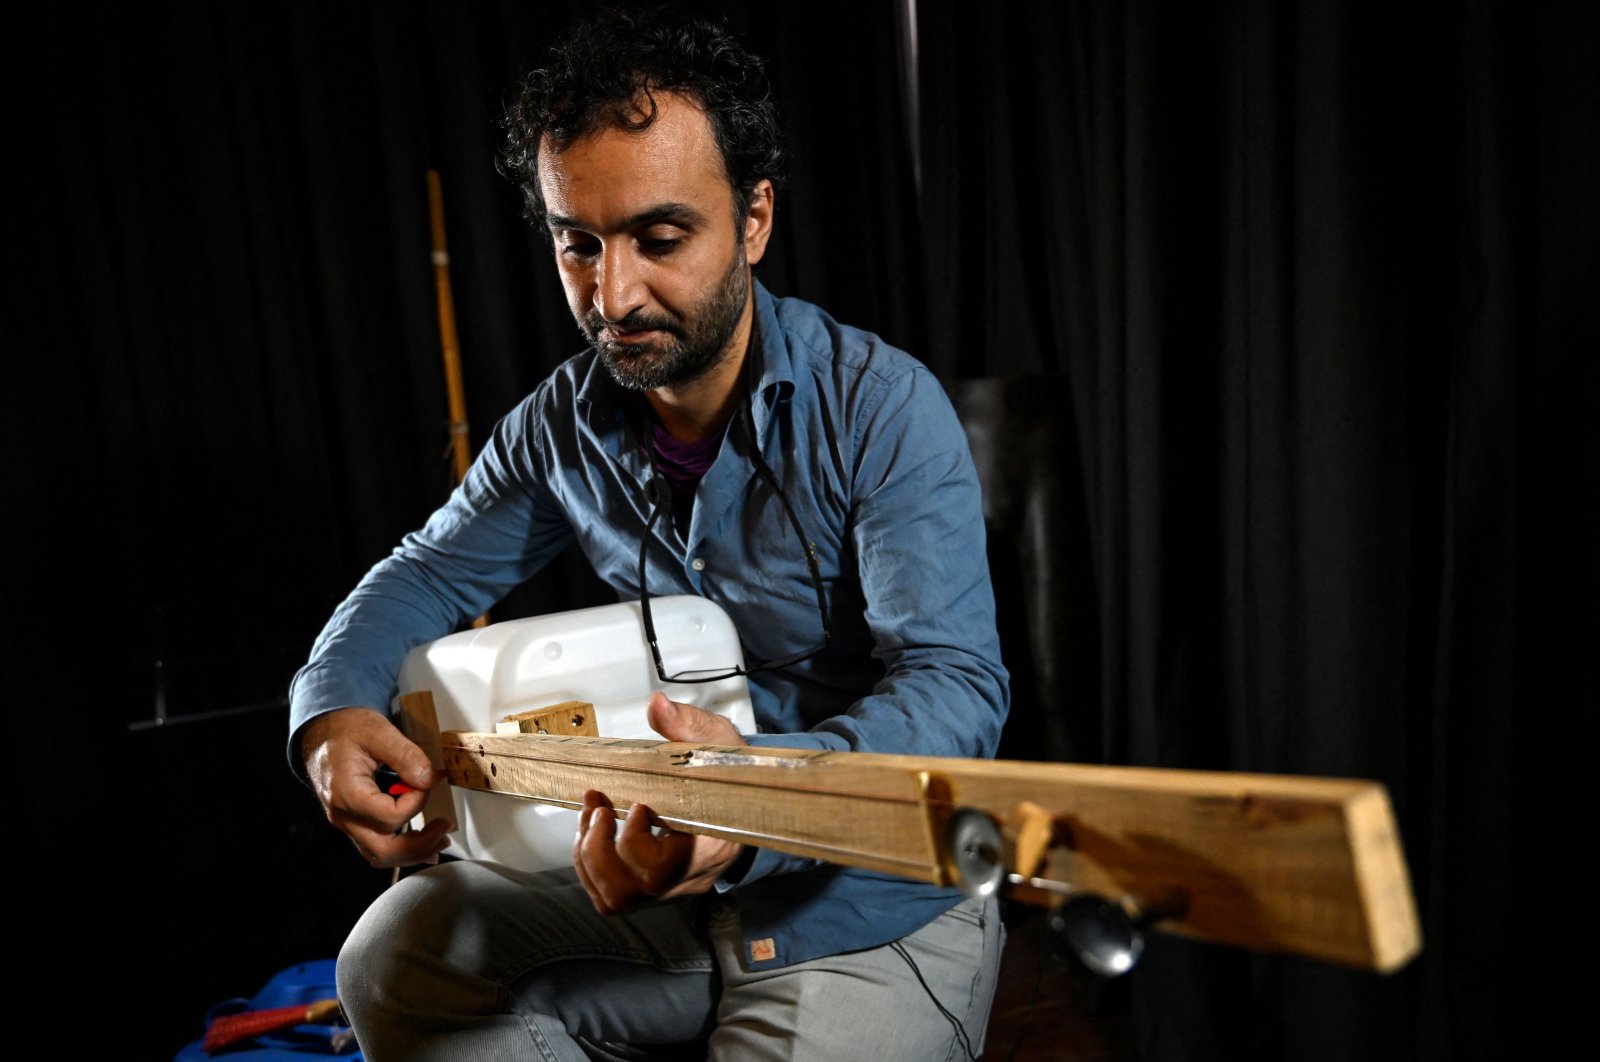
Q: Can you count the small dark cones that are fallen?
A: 0